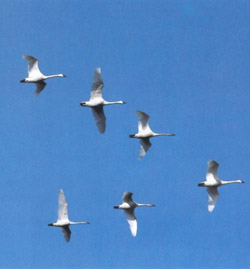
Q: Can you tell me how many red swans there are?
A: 0